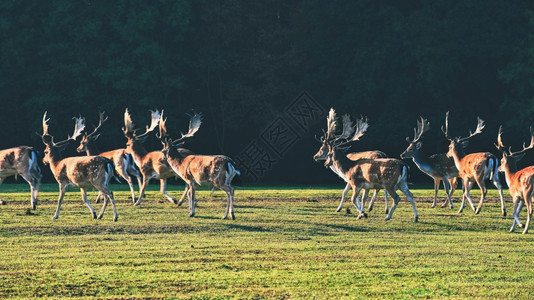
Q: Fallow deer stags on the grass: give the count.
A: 10